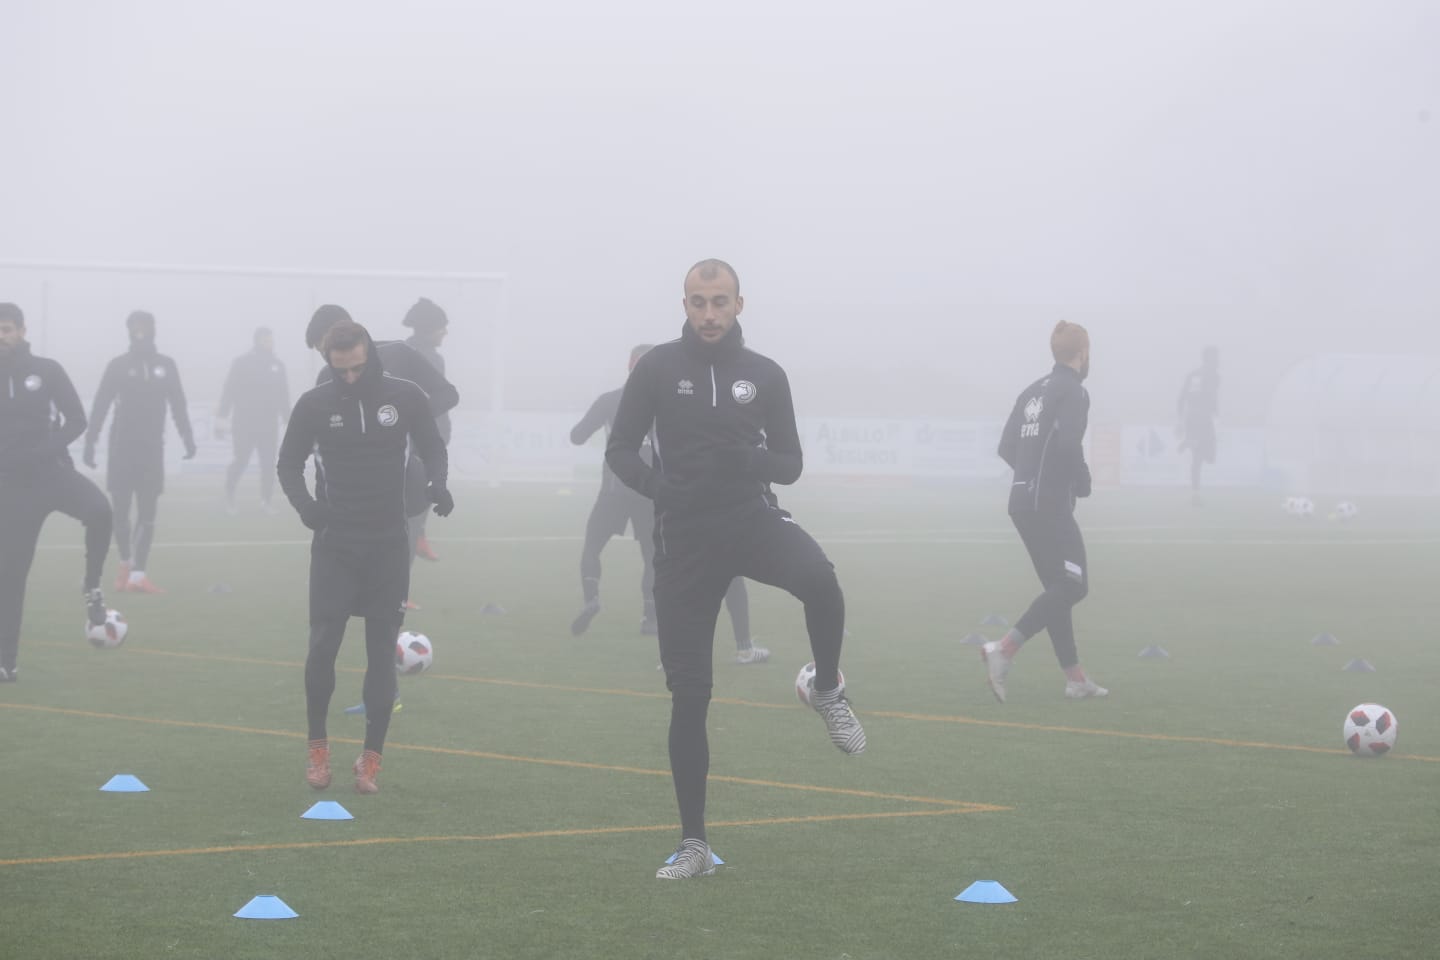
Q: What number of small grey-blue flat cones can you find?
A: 7